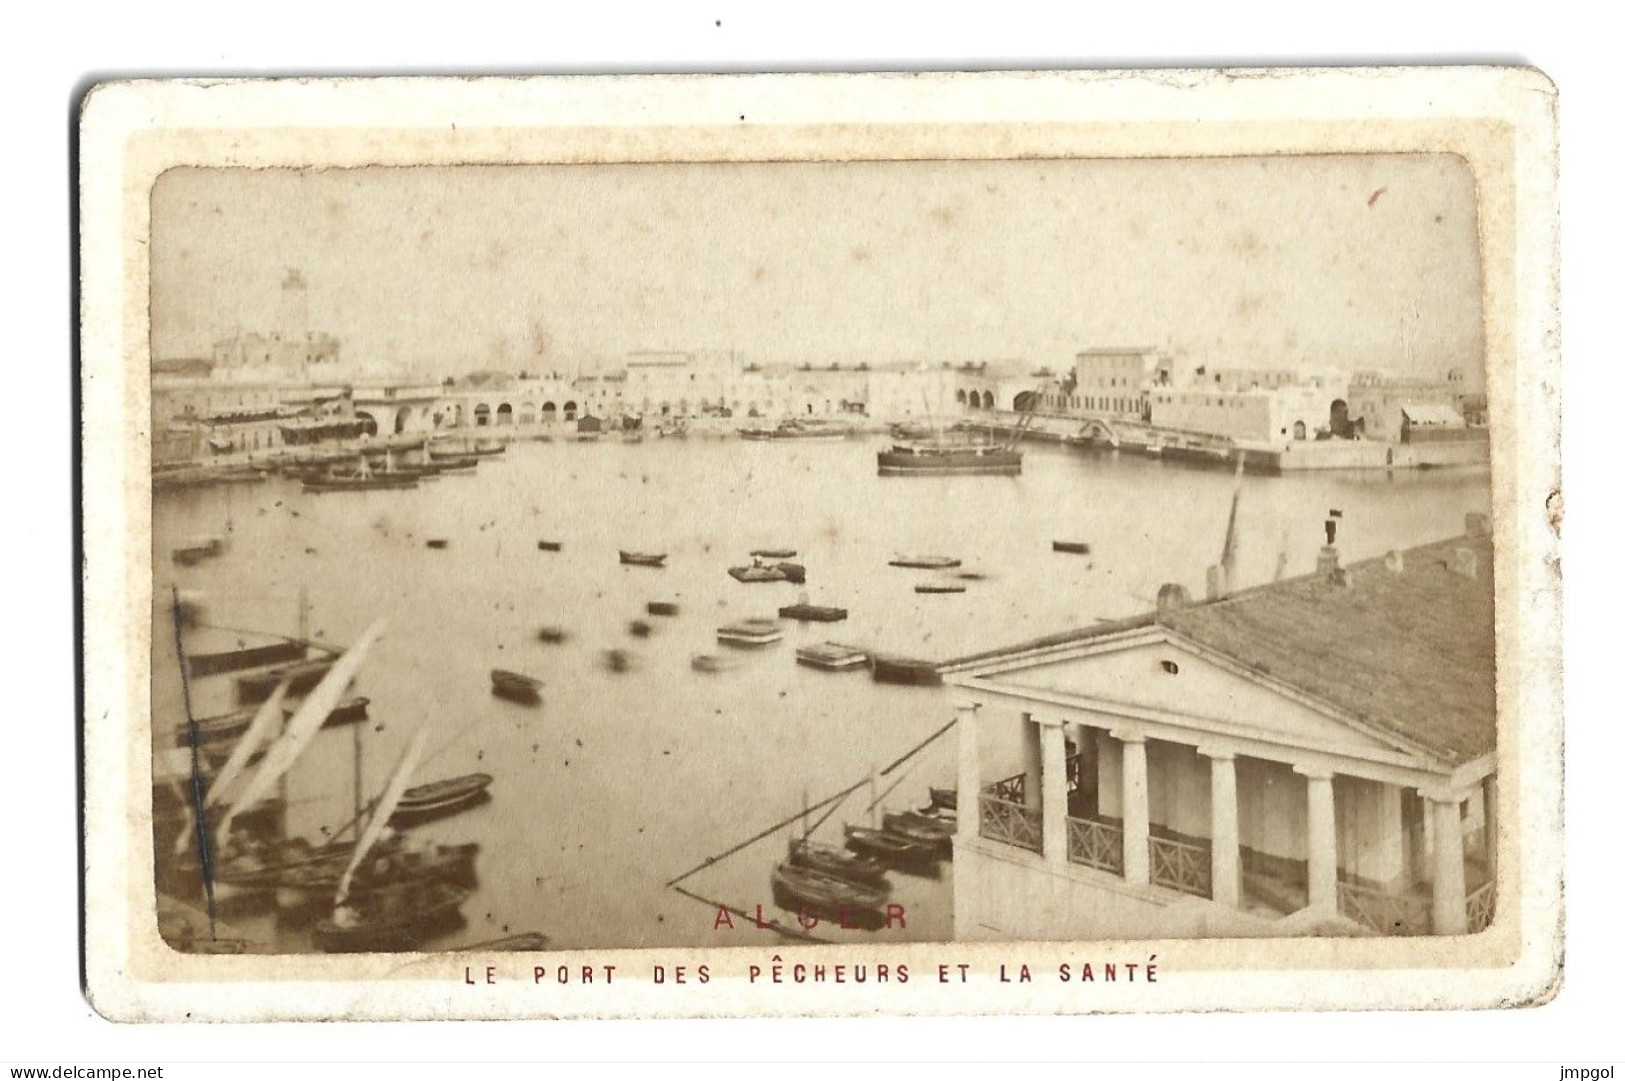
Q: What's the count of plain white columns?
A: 6